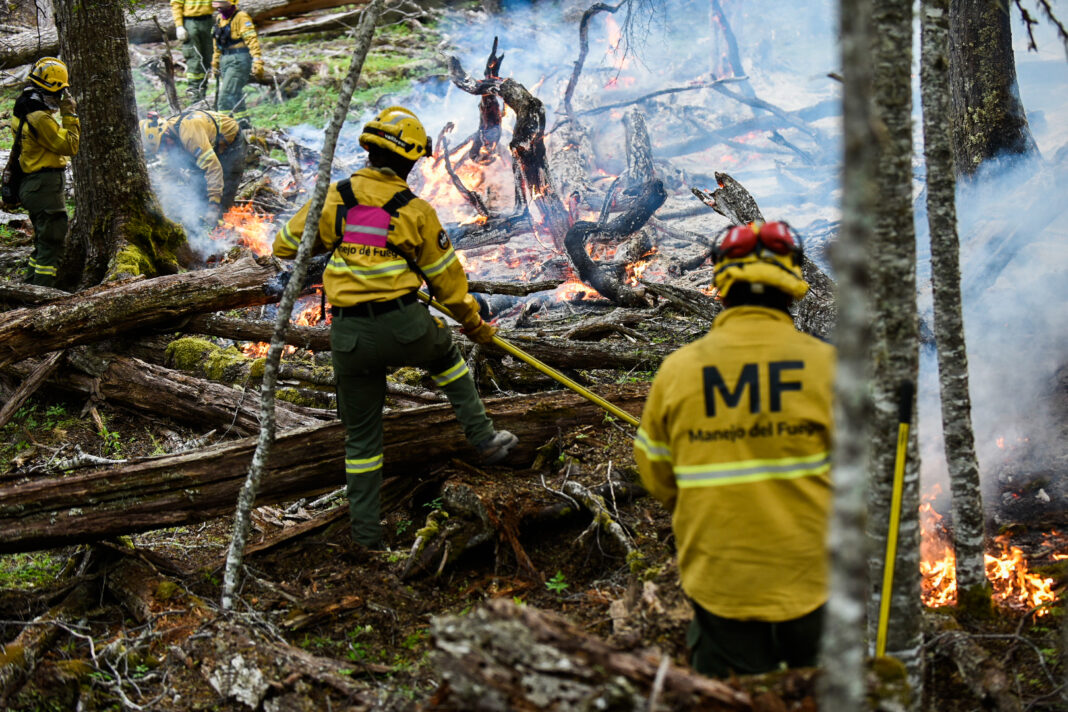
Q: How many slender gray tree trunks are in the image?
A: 4